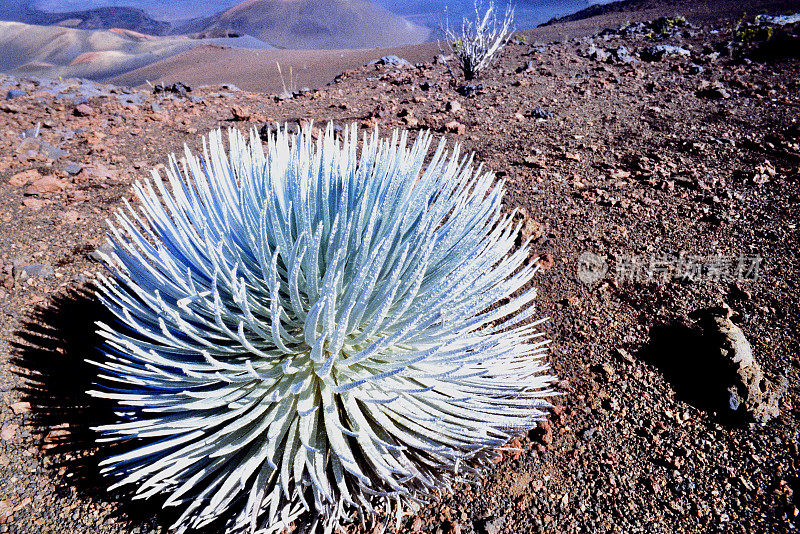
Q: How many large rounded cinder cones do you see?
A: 1